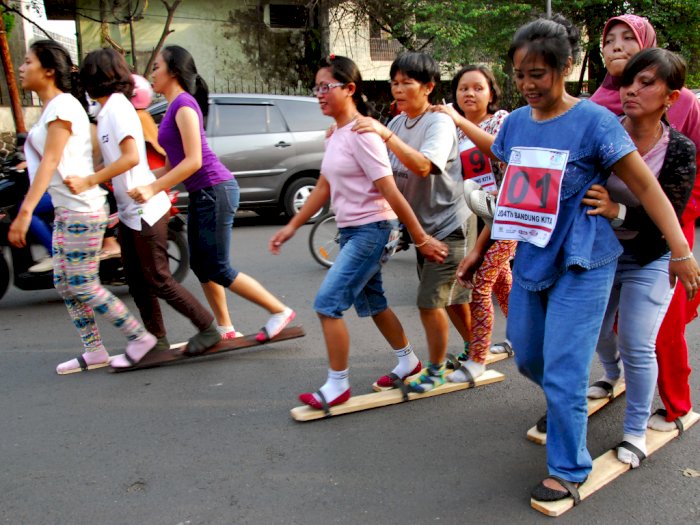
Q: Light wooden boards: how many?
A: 5